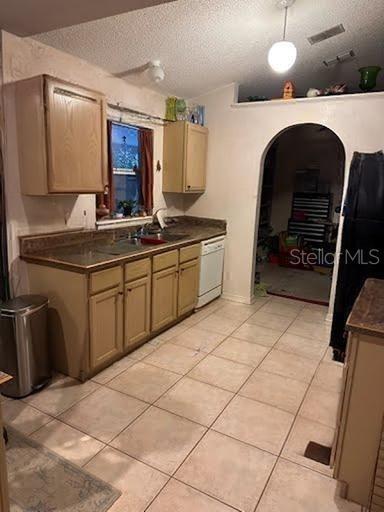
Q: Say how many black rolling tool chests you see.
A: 1